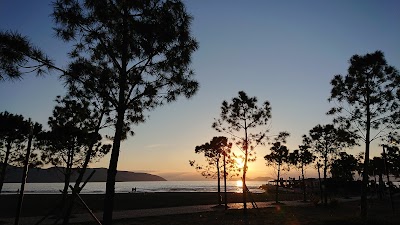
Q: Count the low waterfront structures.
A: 1